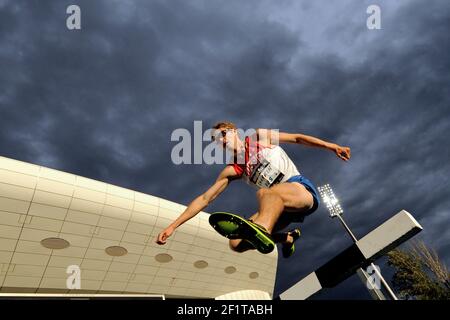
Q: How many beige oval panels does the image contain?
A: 6